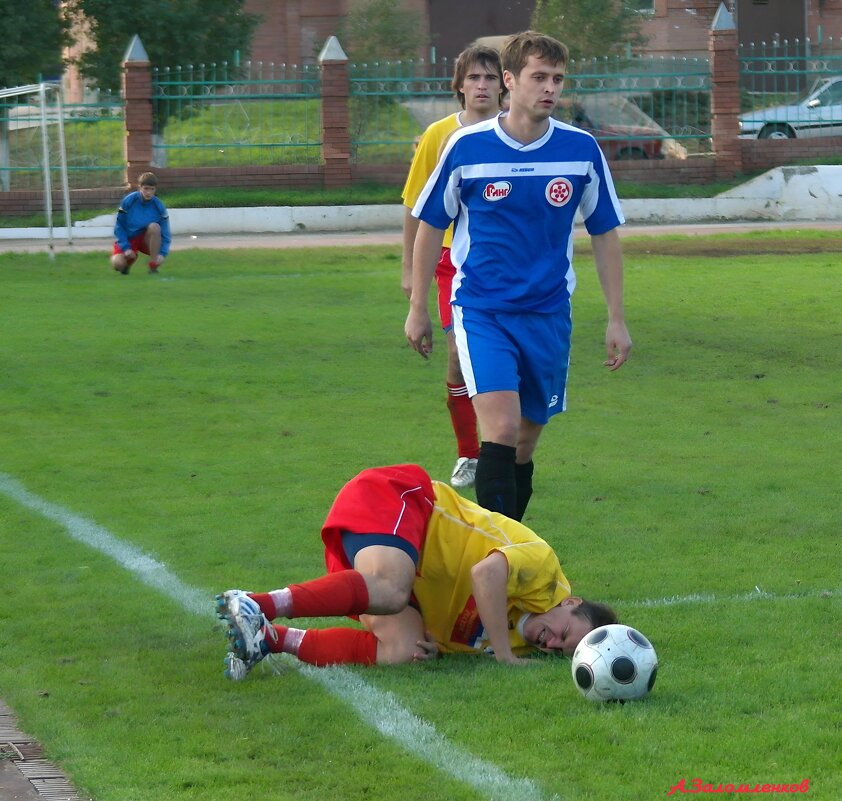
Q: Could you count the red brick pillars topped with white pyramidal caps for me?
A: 3